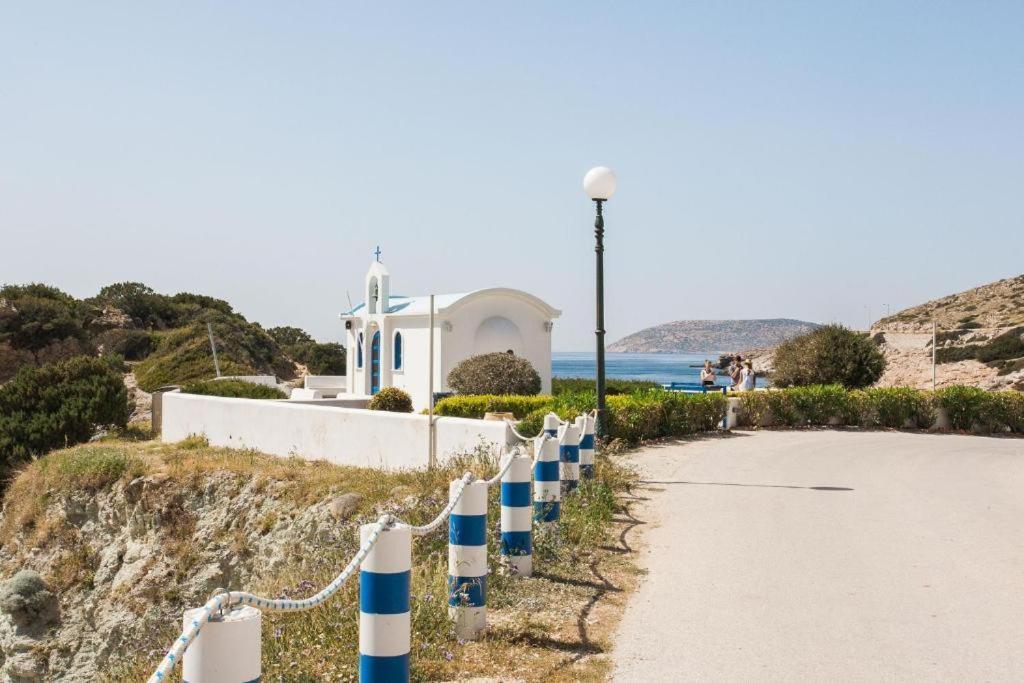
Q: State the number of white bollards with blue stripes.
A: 8